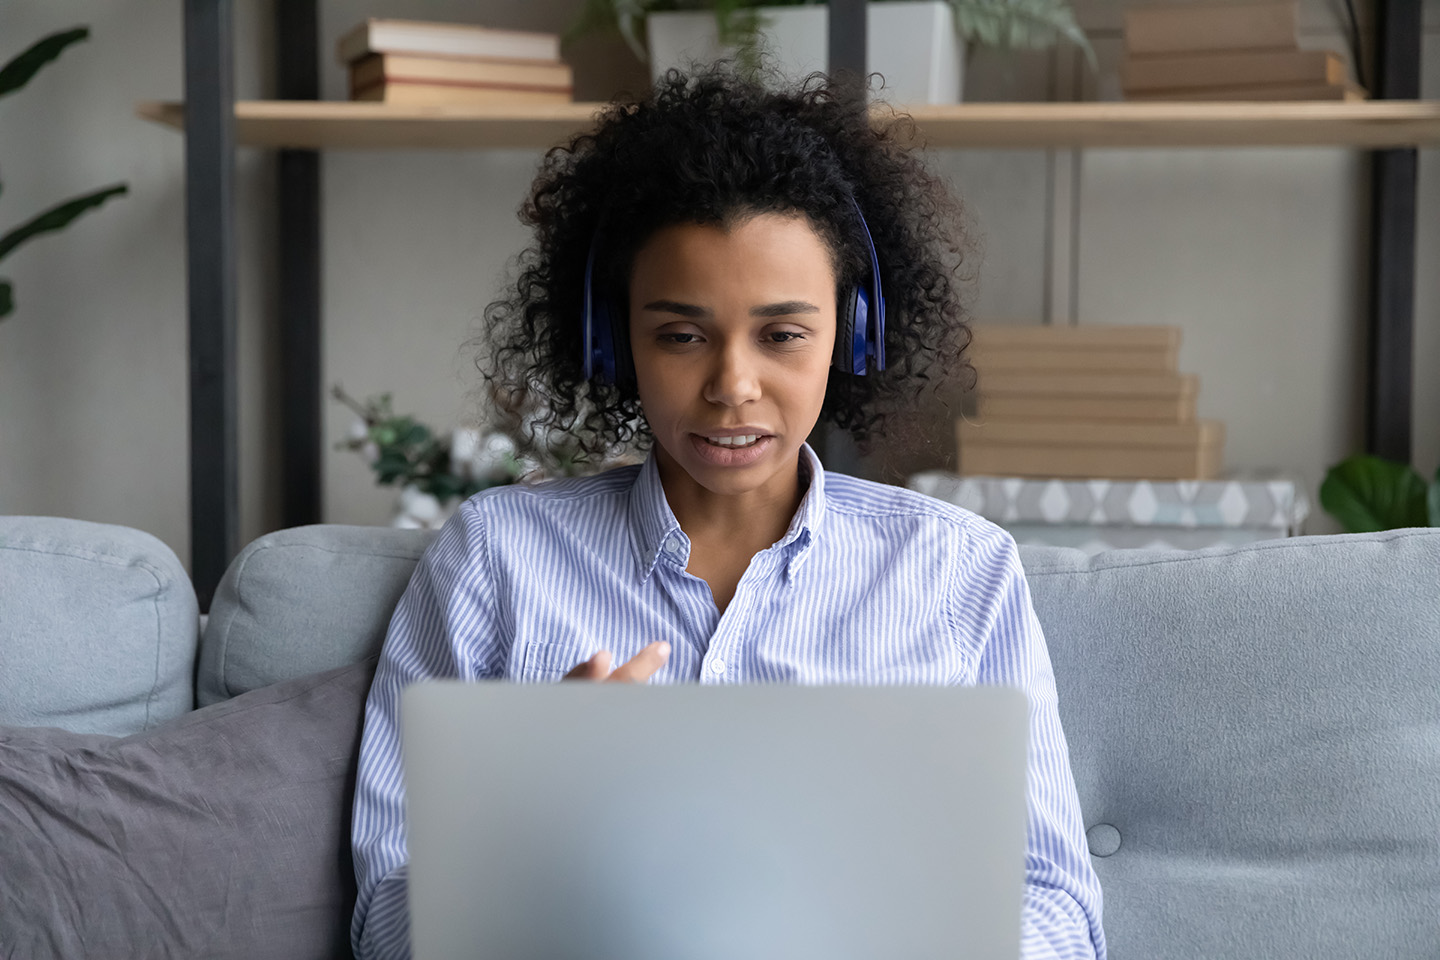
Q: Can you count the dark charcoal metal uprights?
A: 4